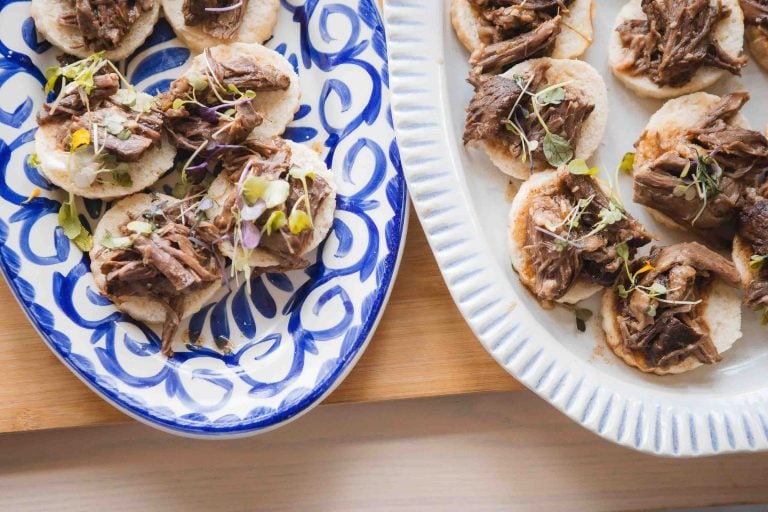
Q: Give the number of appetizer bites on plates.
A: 14